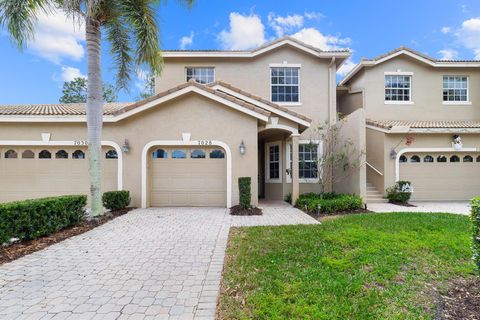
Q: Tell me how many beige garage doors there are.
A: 3